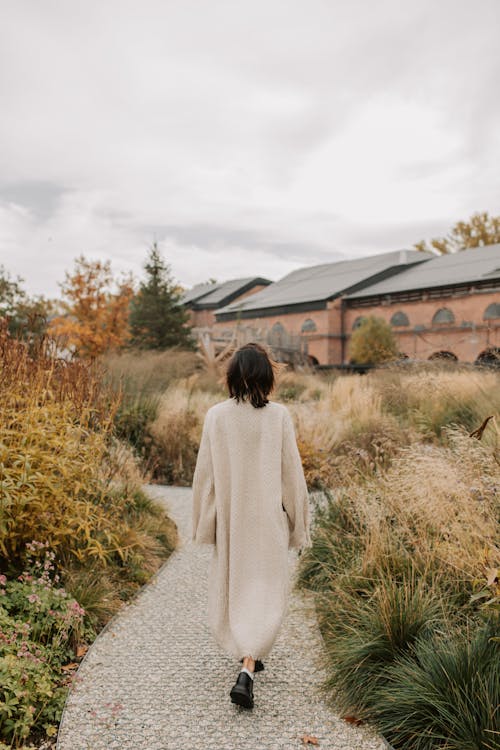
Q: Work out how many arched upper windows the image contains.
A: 6